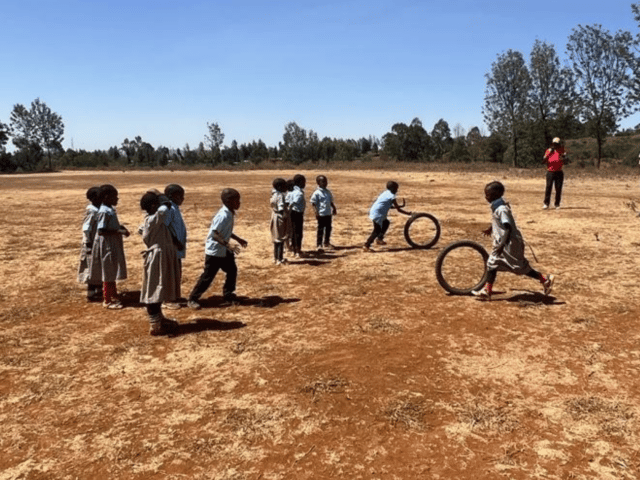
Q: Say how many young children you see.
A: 11